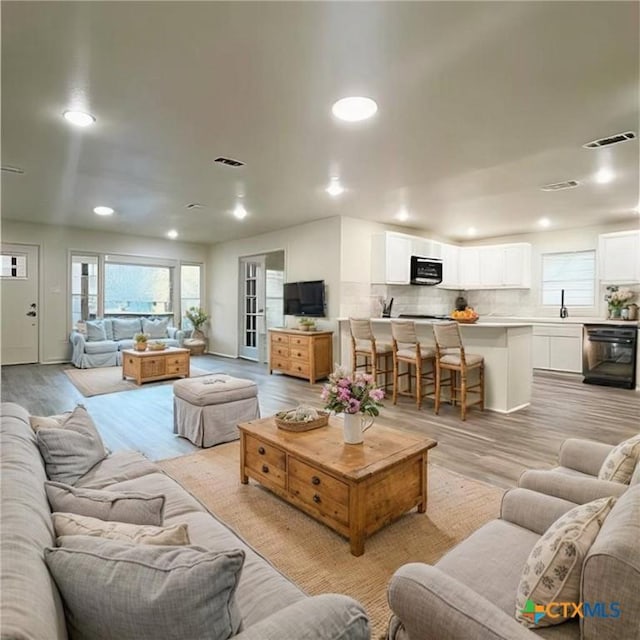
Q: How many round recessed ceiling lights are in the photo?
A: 10